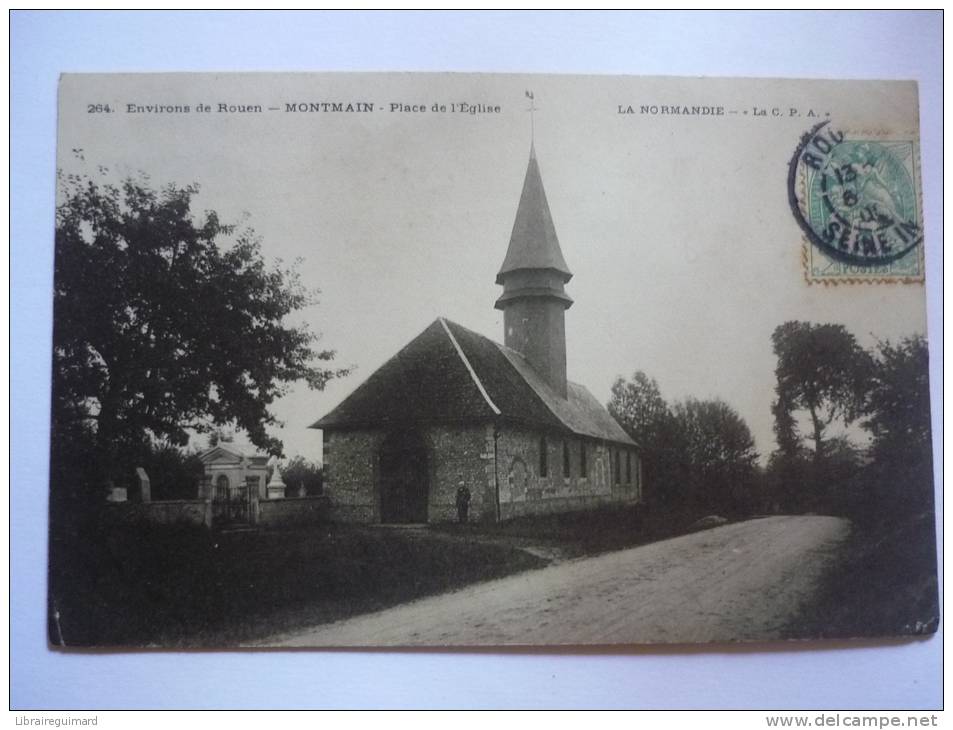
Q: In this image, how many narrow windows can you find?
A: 5